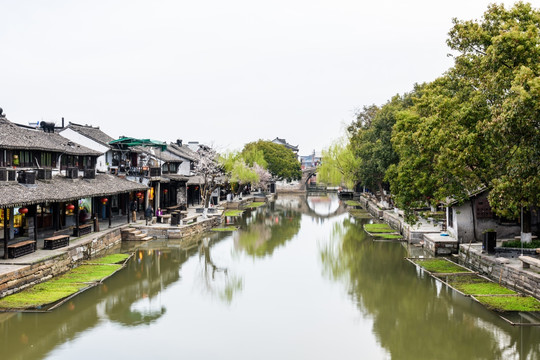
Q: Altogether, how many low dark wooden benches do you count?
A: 3